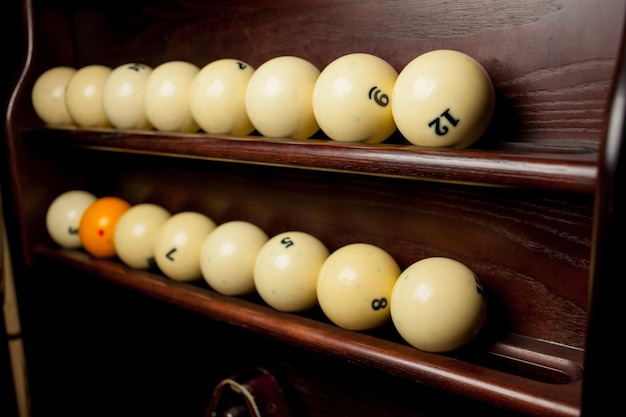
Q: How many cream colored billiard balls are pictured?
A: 15